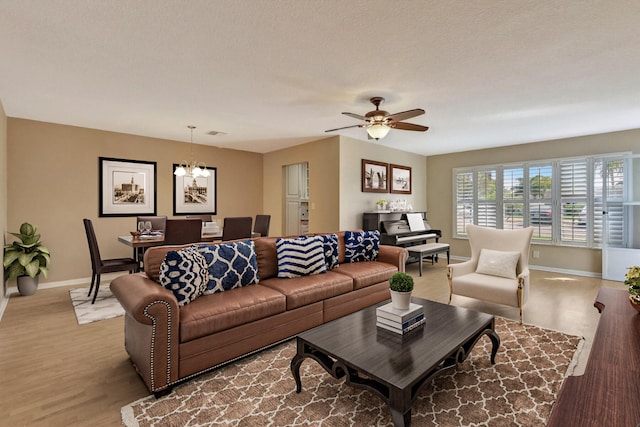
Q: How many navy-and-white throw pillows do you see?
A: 5